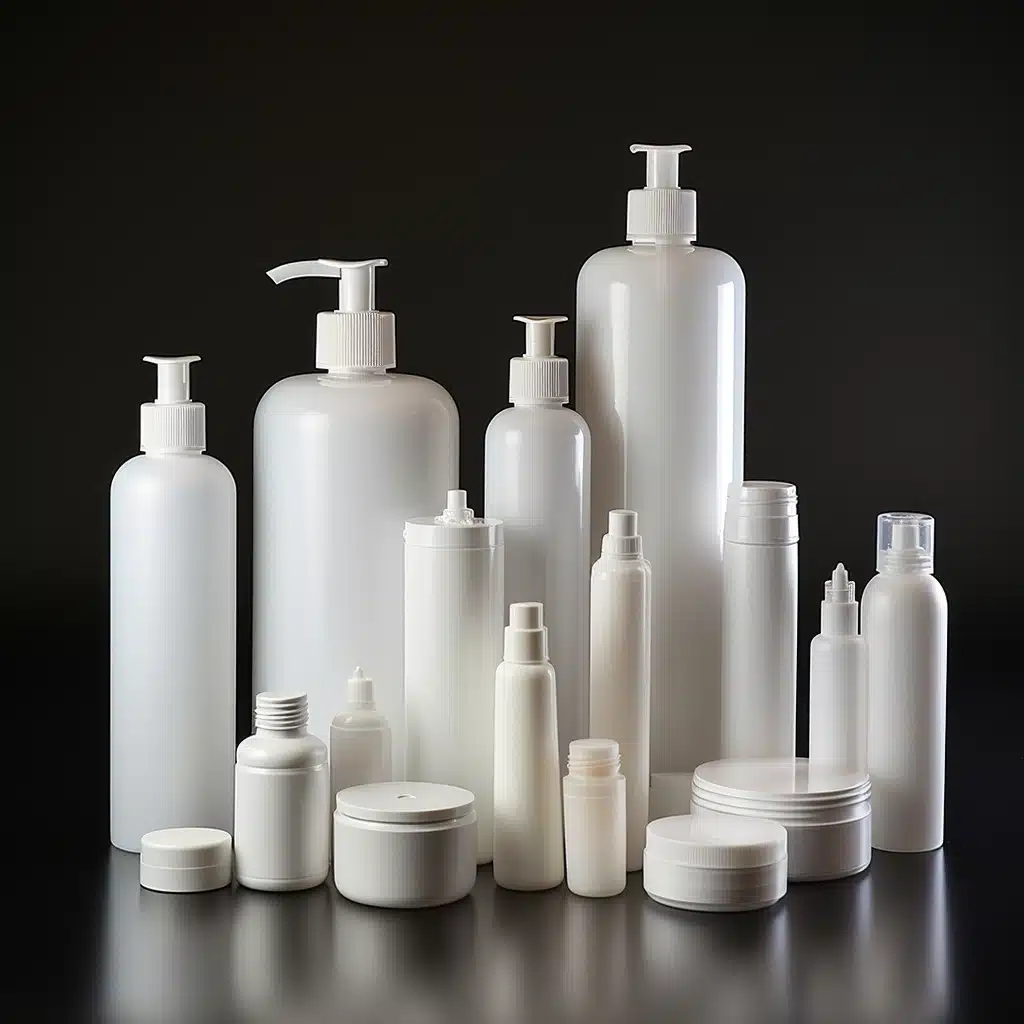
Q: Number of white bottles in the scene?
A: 13